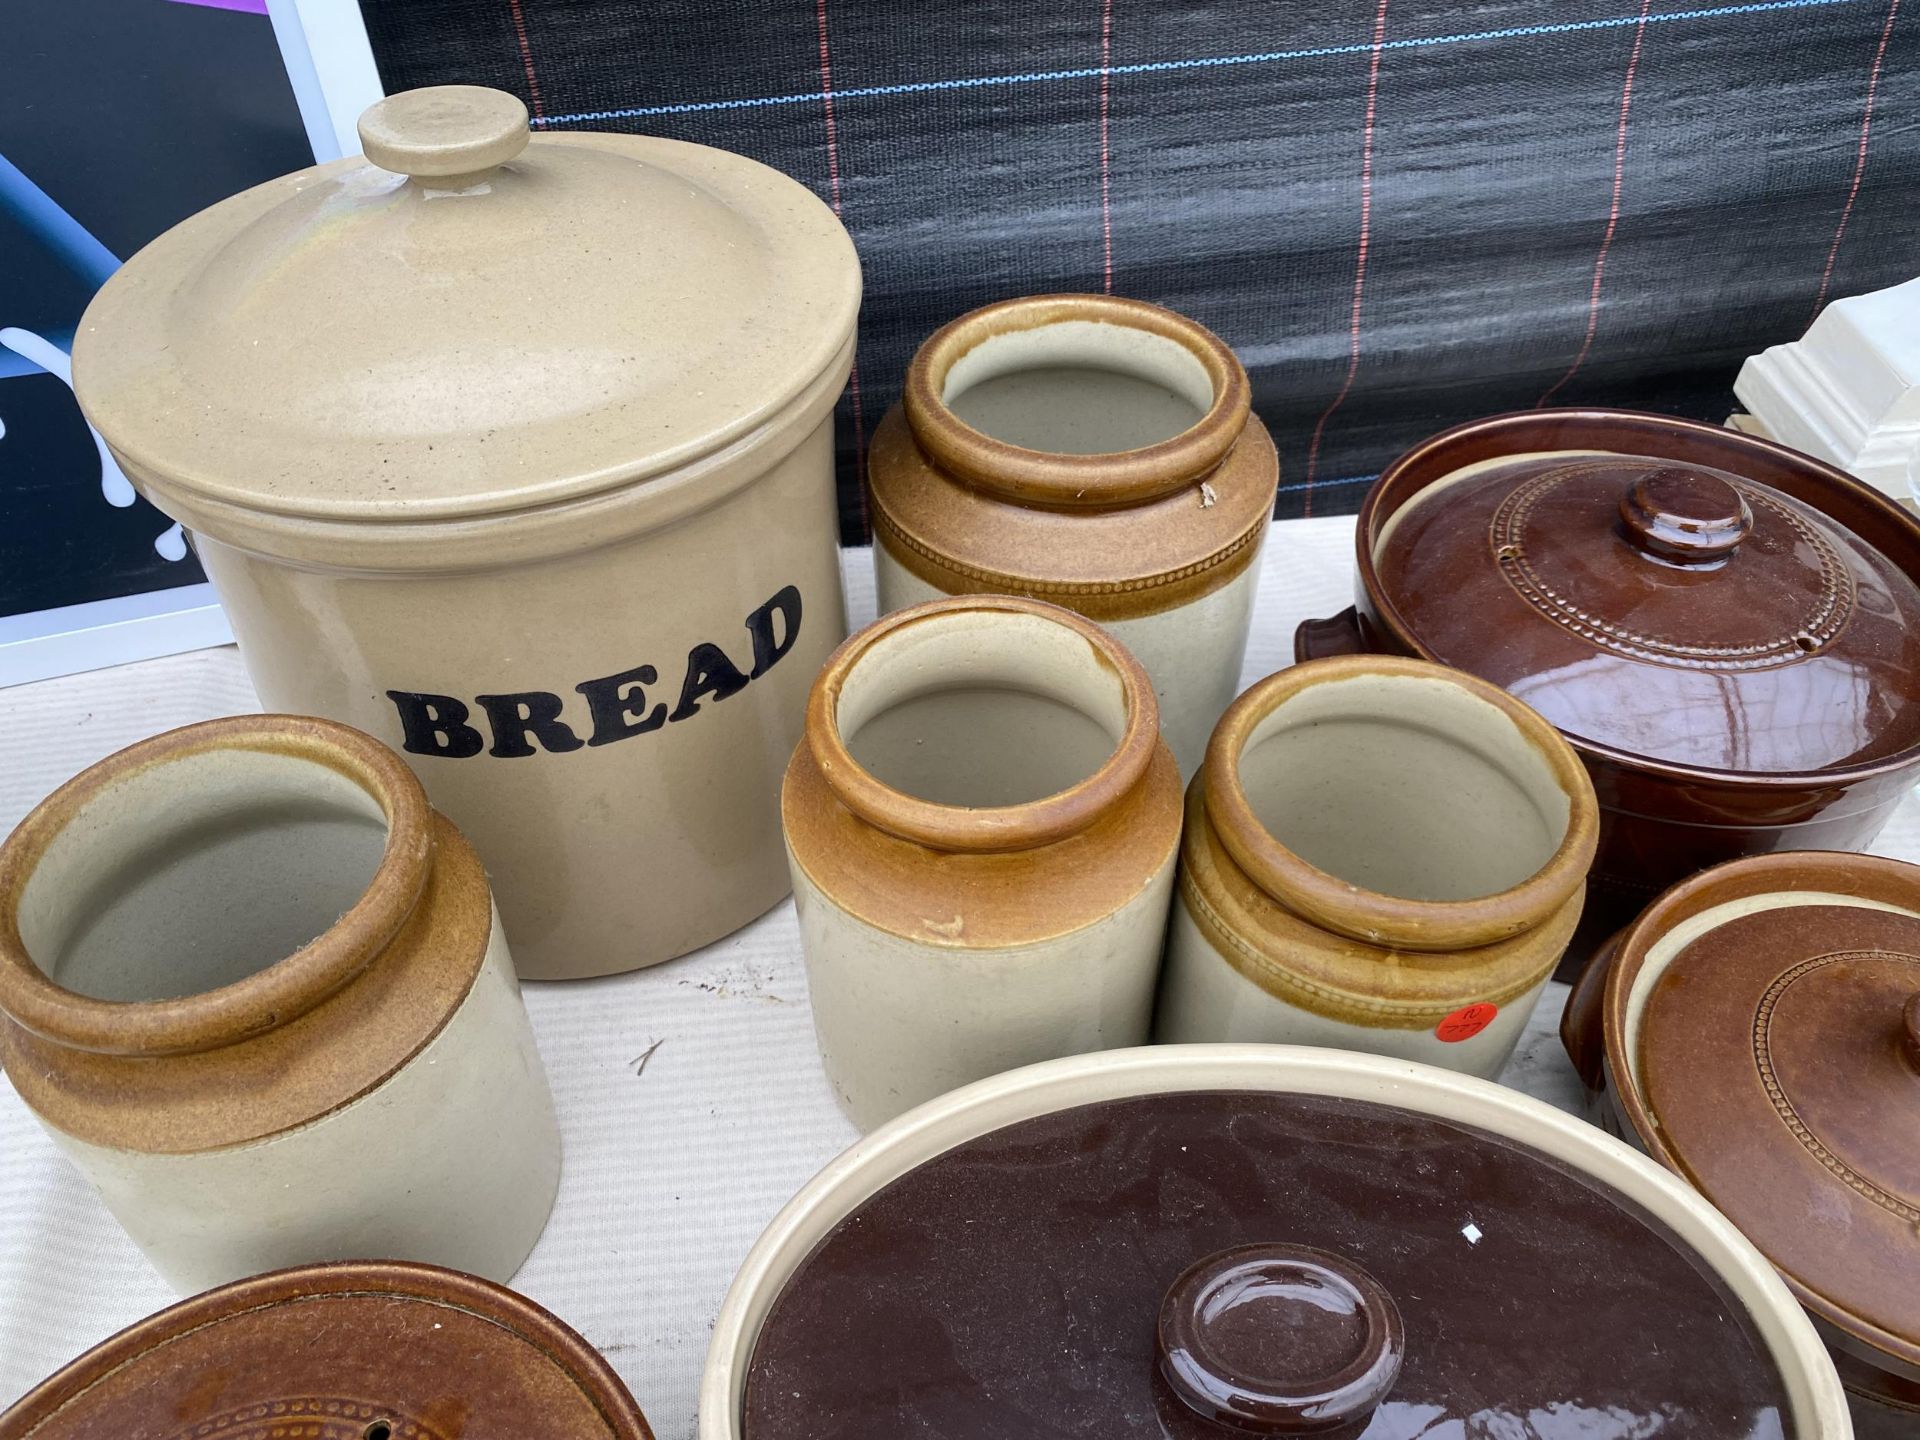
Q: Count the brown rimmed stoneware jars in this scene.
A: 4